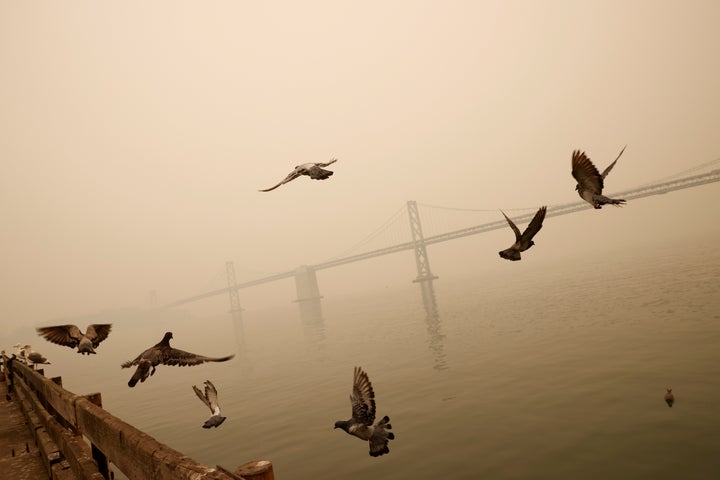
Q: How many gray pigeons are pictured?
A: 7